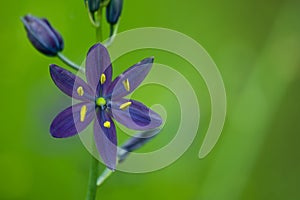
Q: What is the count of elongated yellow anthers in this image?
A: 6